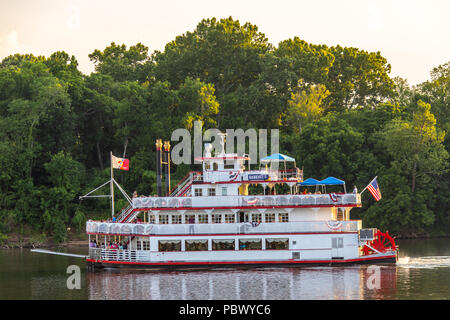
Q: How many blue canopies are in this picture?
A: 3